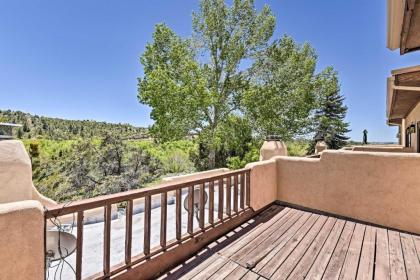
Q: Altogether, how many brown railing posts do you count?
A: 14